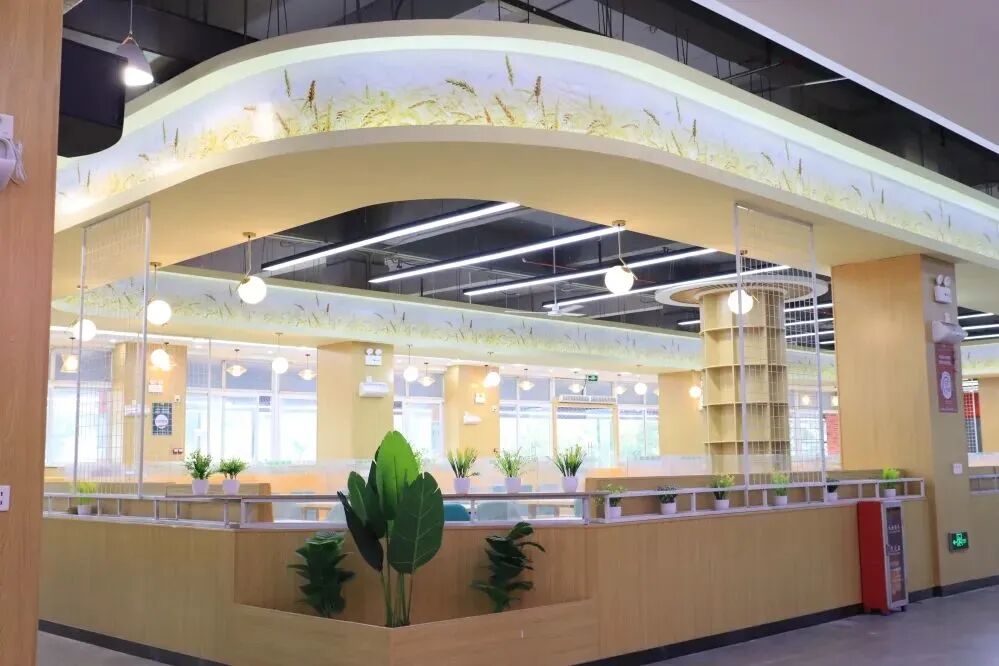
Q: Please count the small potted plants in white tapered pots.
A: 12